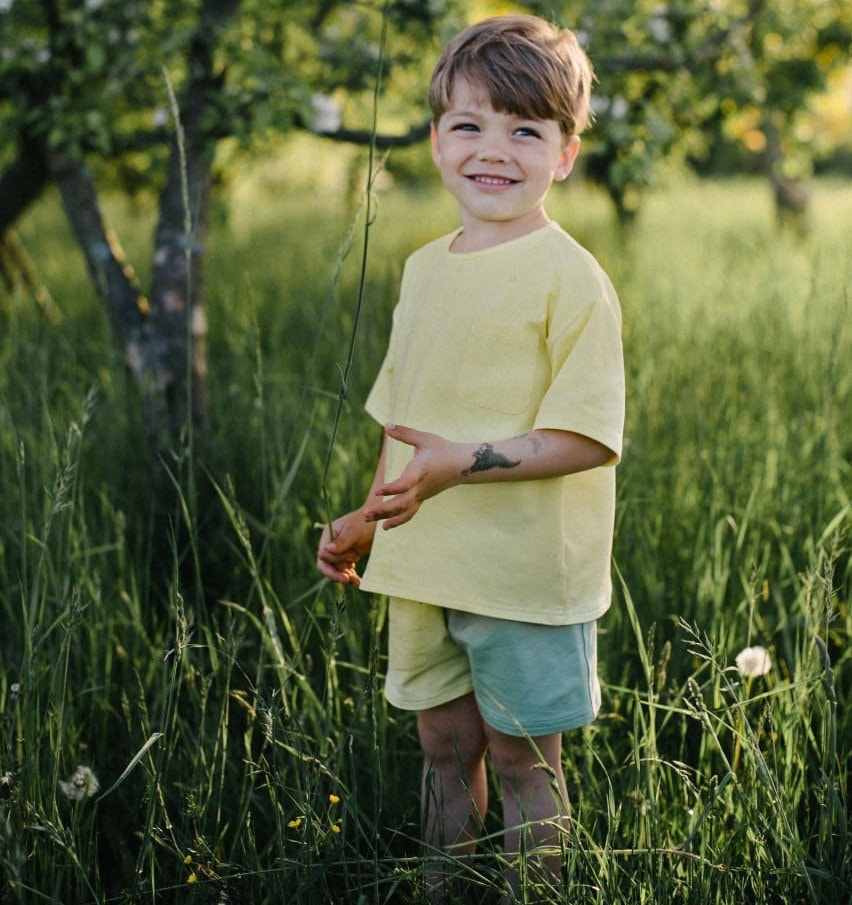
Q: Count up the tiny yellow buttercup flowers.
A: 5